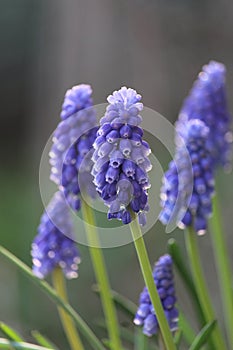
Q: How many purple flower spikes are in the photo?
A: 6